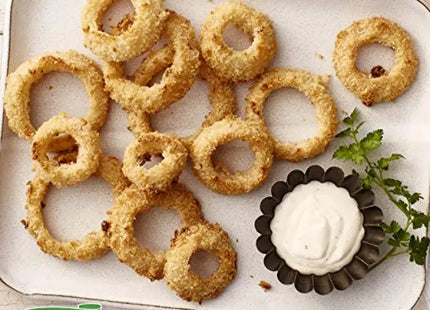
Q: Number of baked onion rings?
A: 13